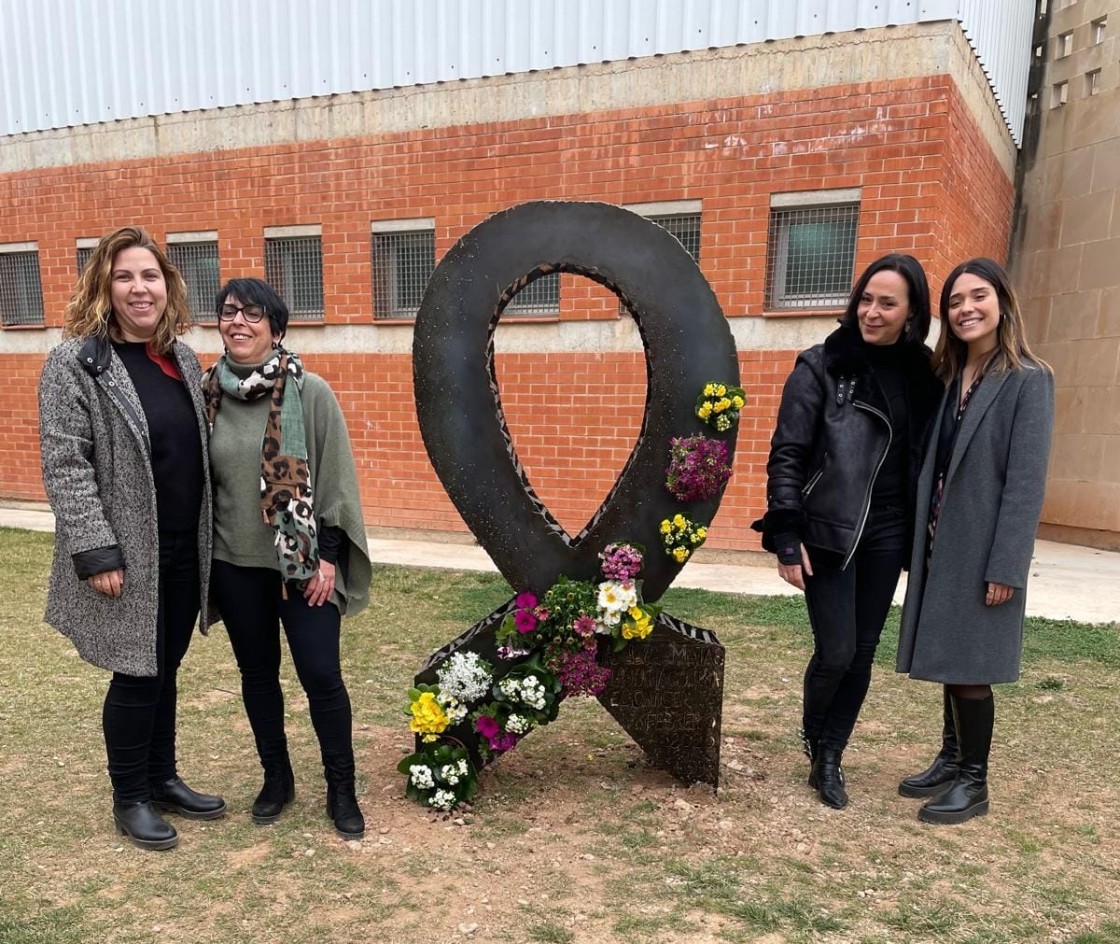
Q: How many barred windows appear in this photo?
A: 8